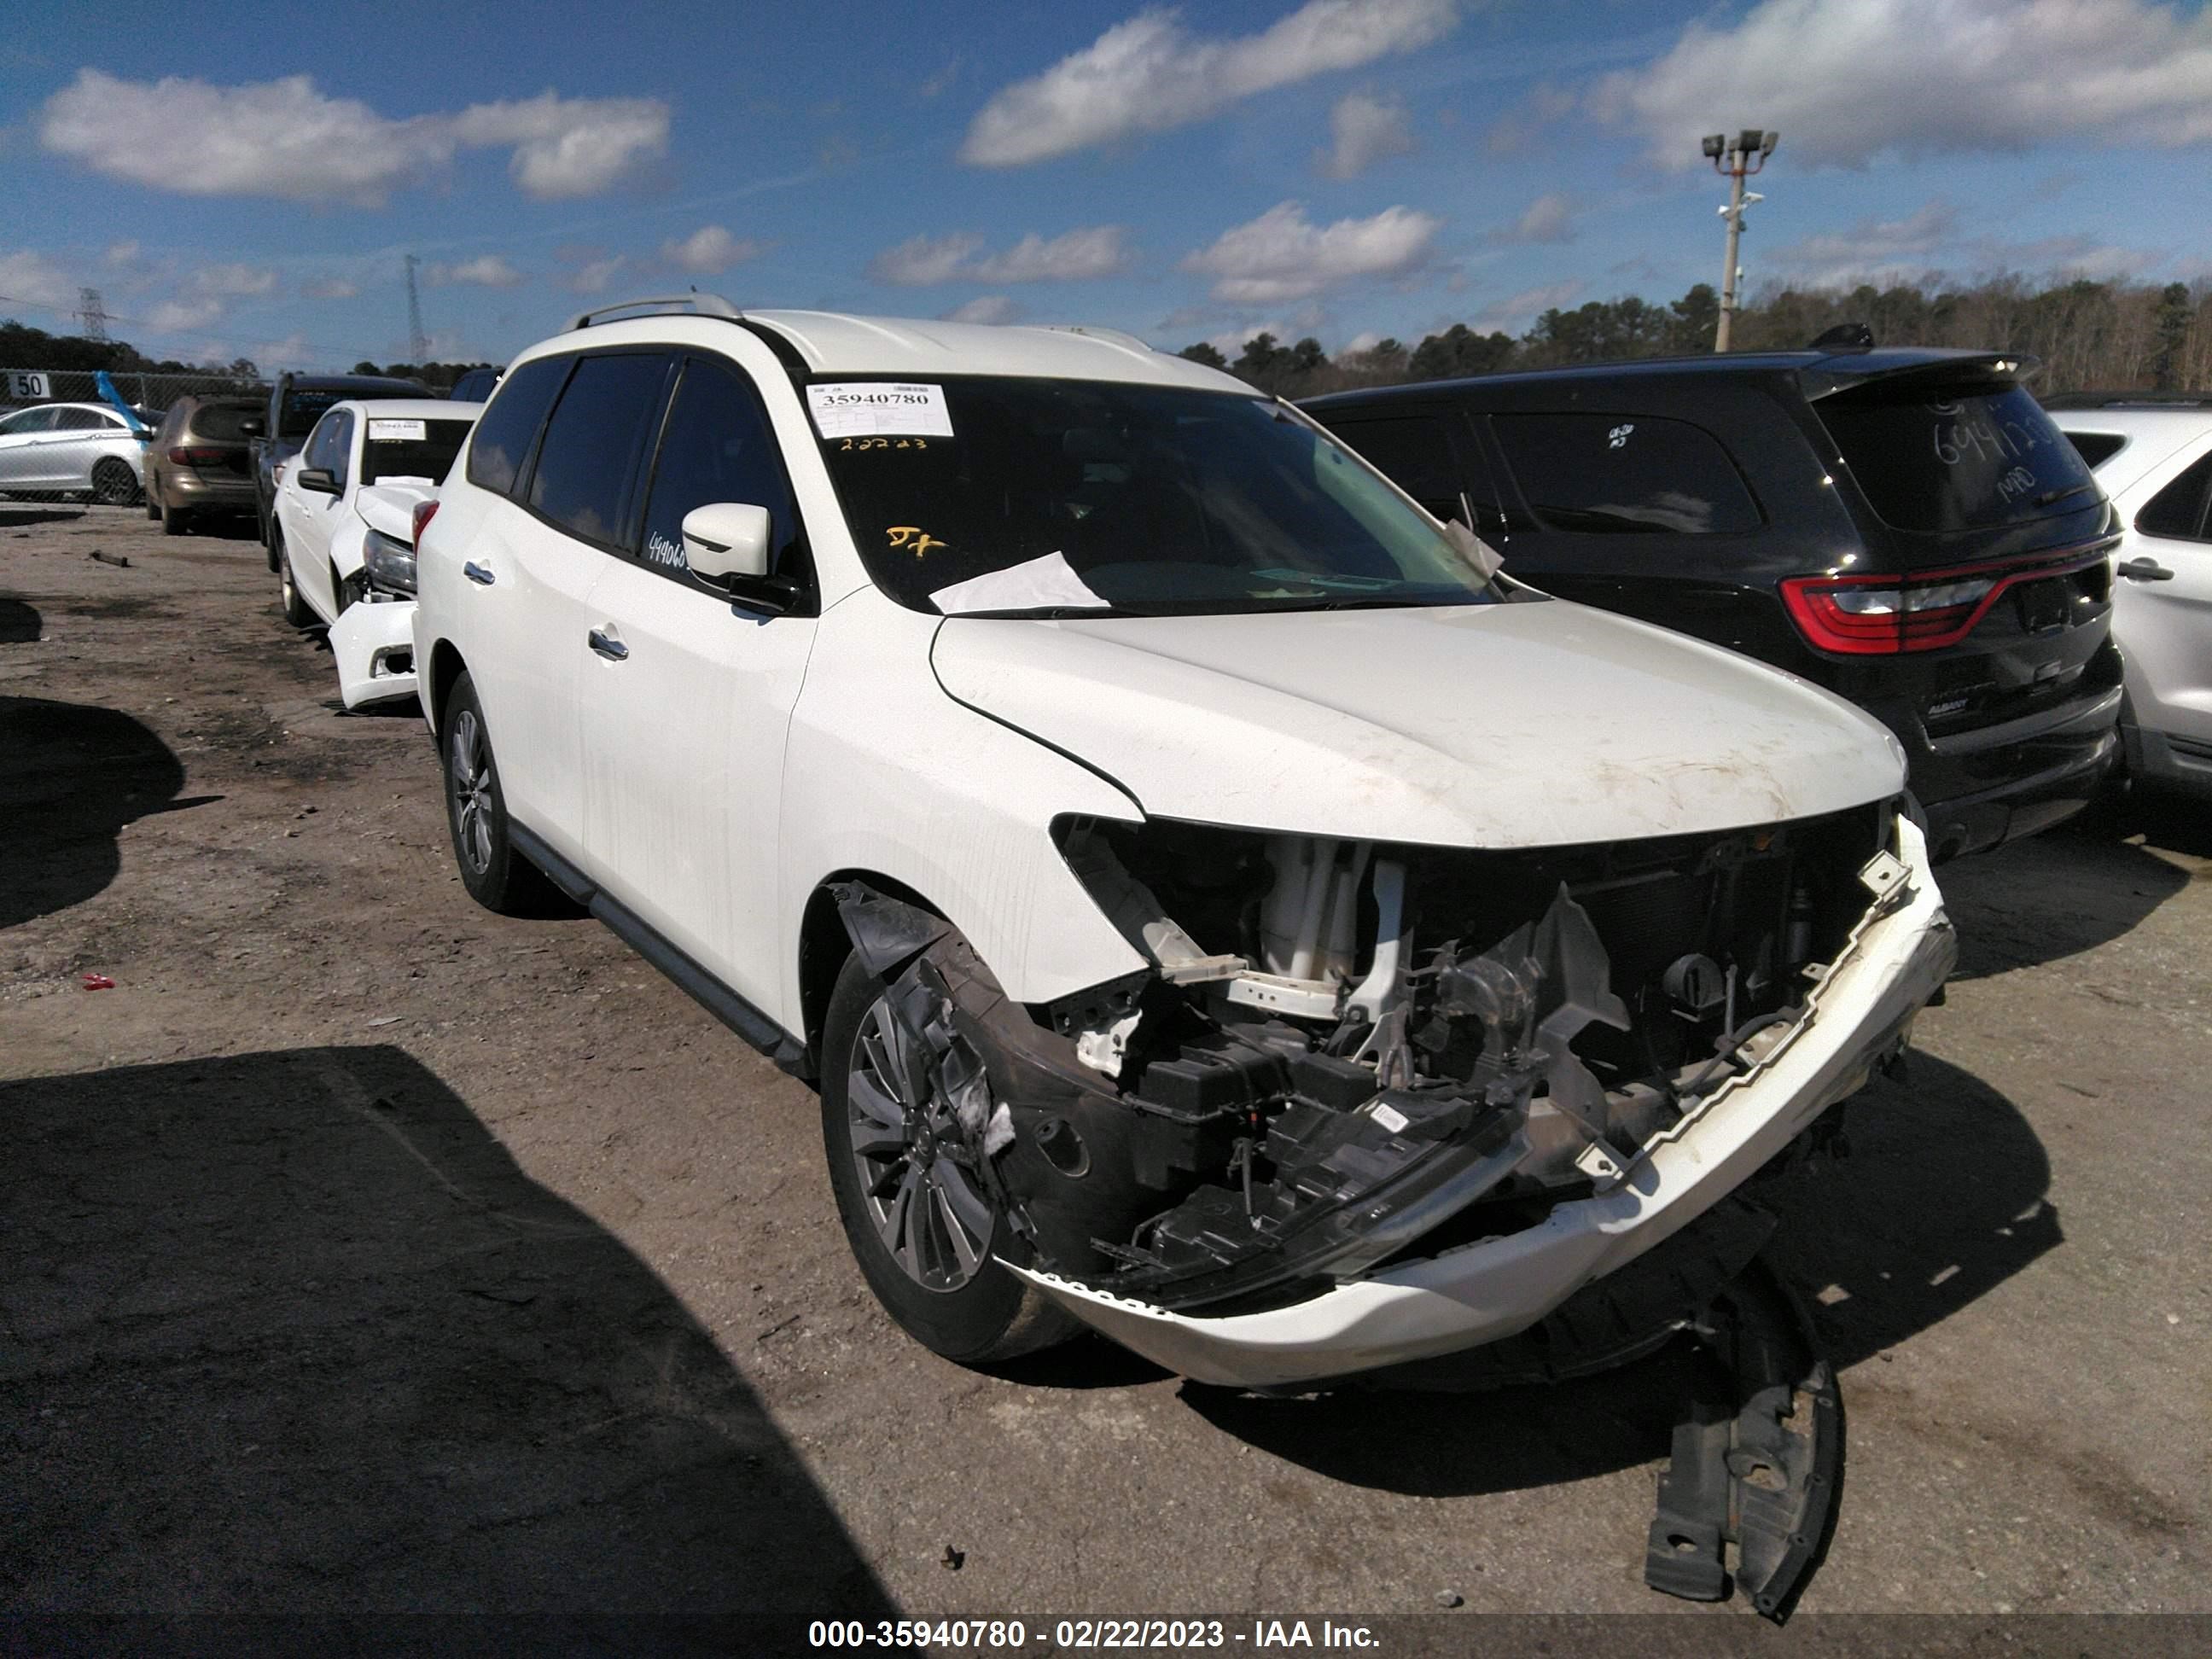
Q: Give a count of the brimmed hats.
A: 0